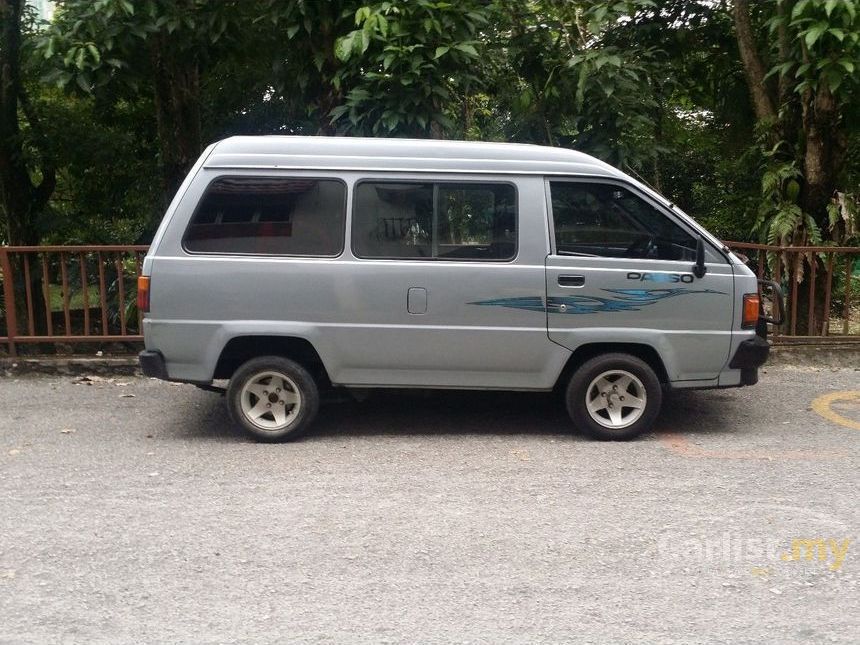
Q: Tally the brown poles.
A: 14